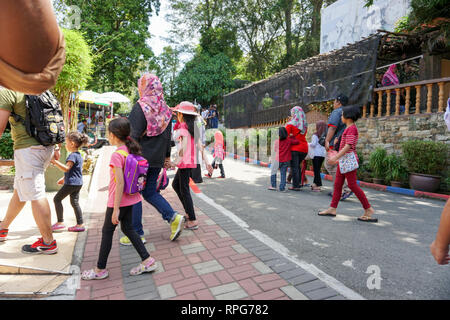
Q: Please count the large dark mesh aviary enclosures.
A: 1